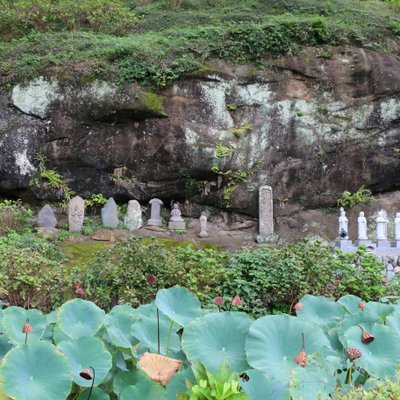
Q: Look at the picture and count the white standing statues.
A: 4